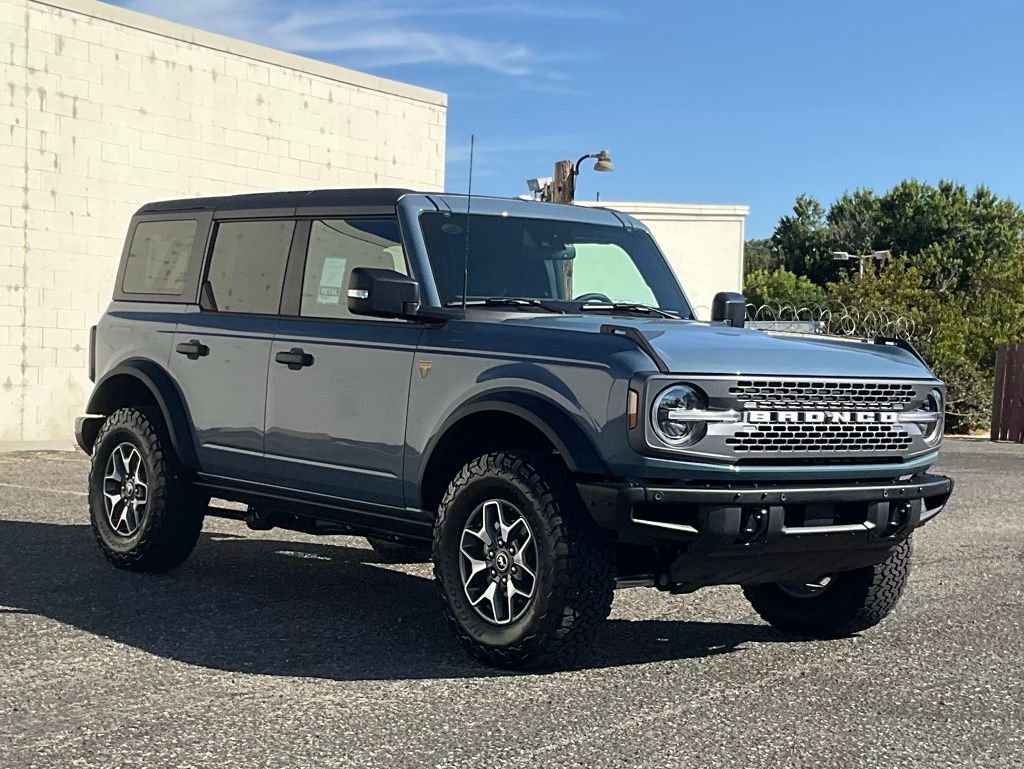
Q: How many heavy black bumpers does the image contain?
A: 1